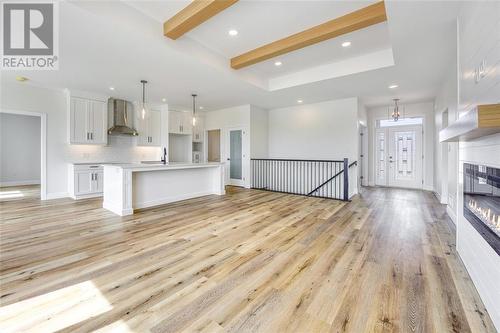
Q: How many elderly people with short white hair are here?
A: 0